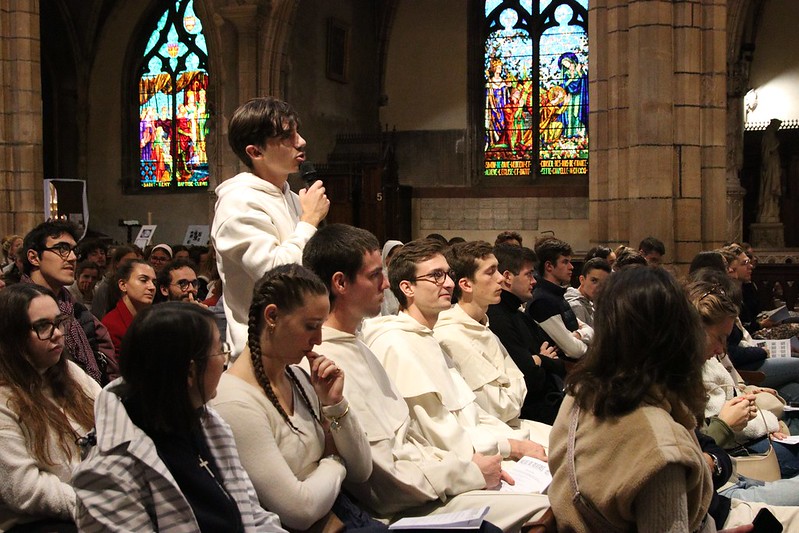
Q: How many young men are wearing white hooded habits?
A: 3